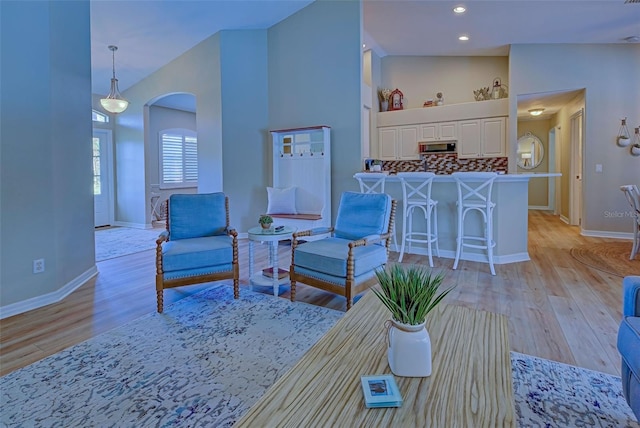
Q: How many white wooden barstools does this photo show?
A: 3